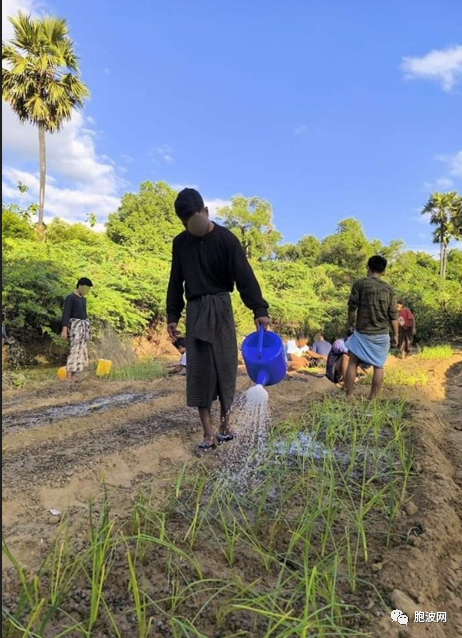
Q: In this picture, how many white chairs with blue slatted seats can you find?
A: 0